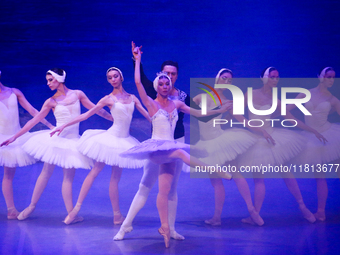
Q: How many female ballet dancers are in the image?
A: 7